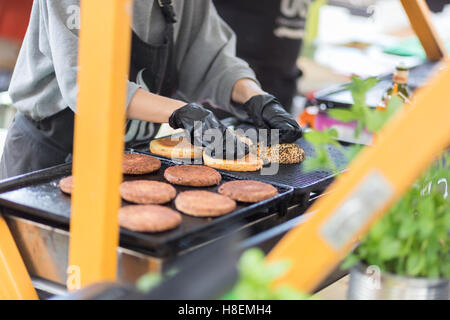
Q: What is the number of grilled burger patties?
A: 7